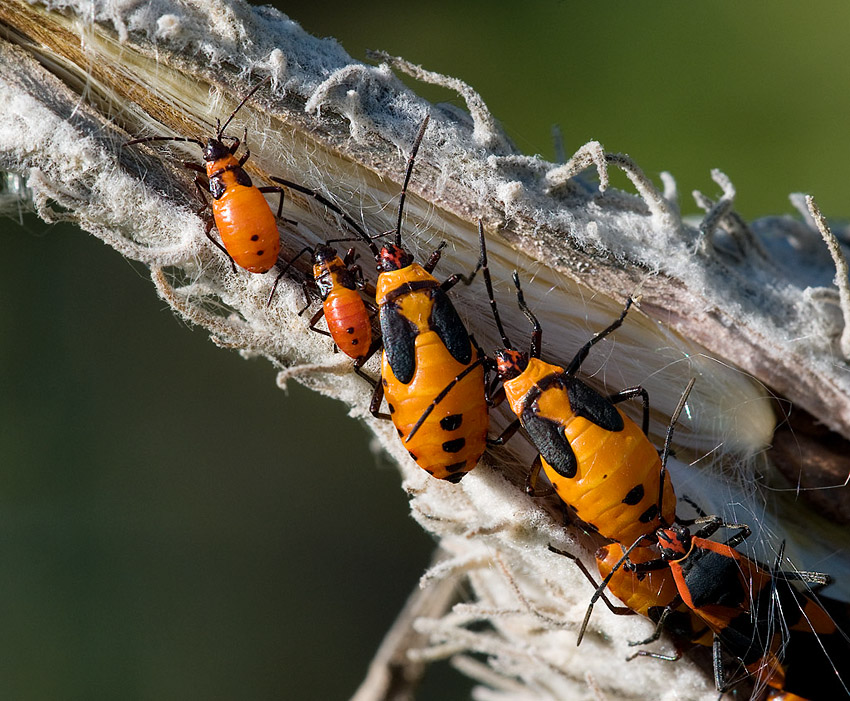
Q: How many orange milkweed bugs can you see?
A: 6